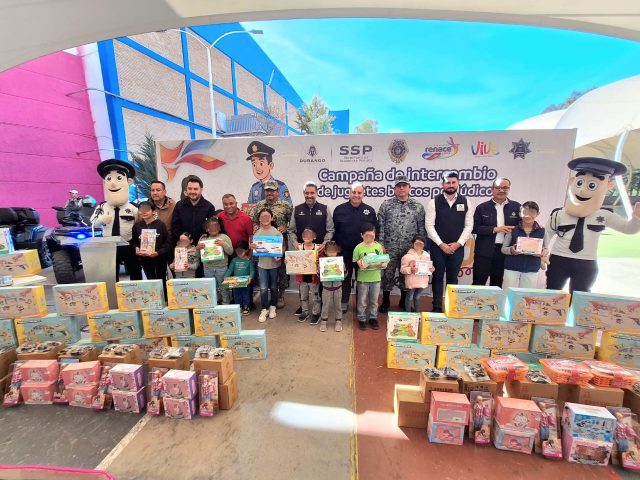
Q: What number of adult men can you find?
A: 9